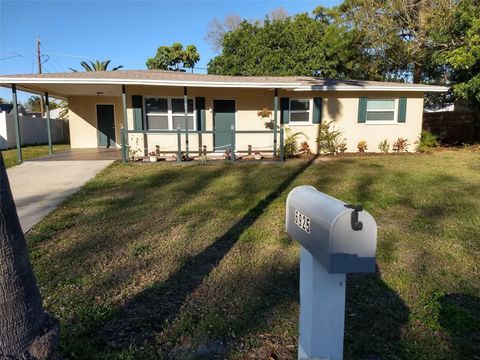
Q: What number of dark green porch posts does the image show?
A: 5